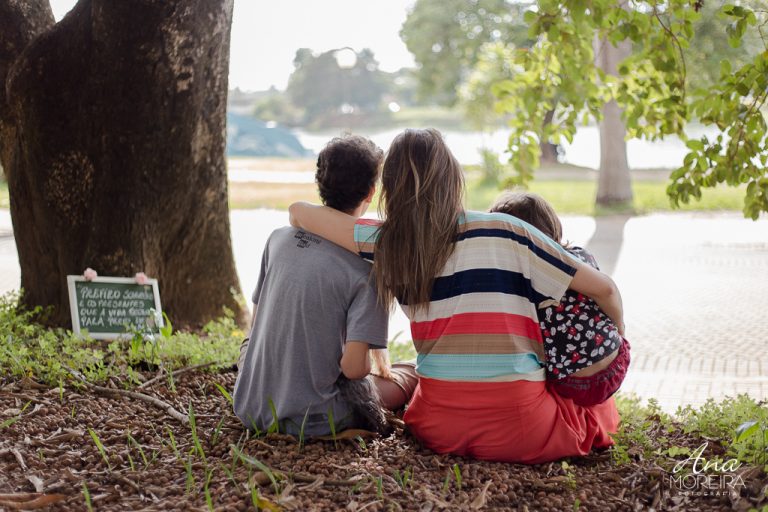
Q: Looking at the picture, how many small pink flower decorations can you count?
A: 2